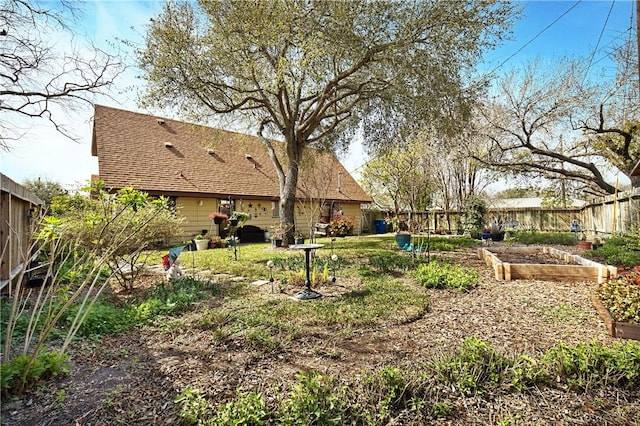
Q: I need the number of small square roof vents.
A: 4